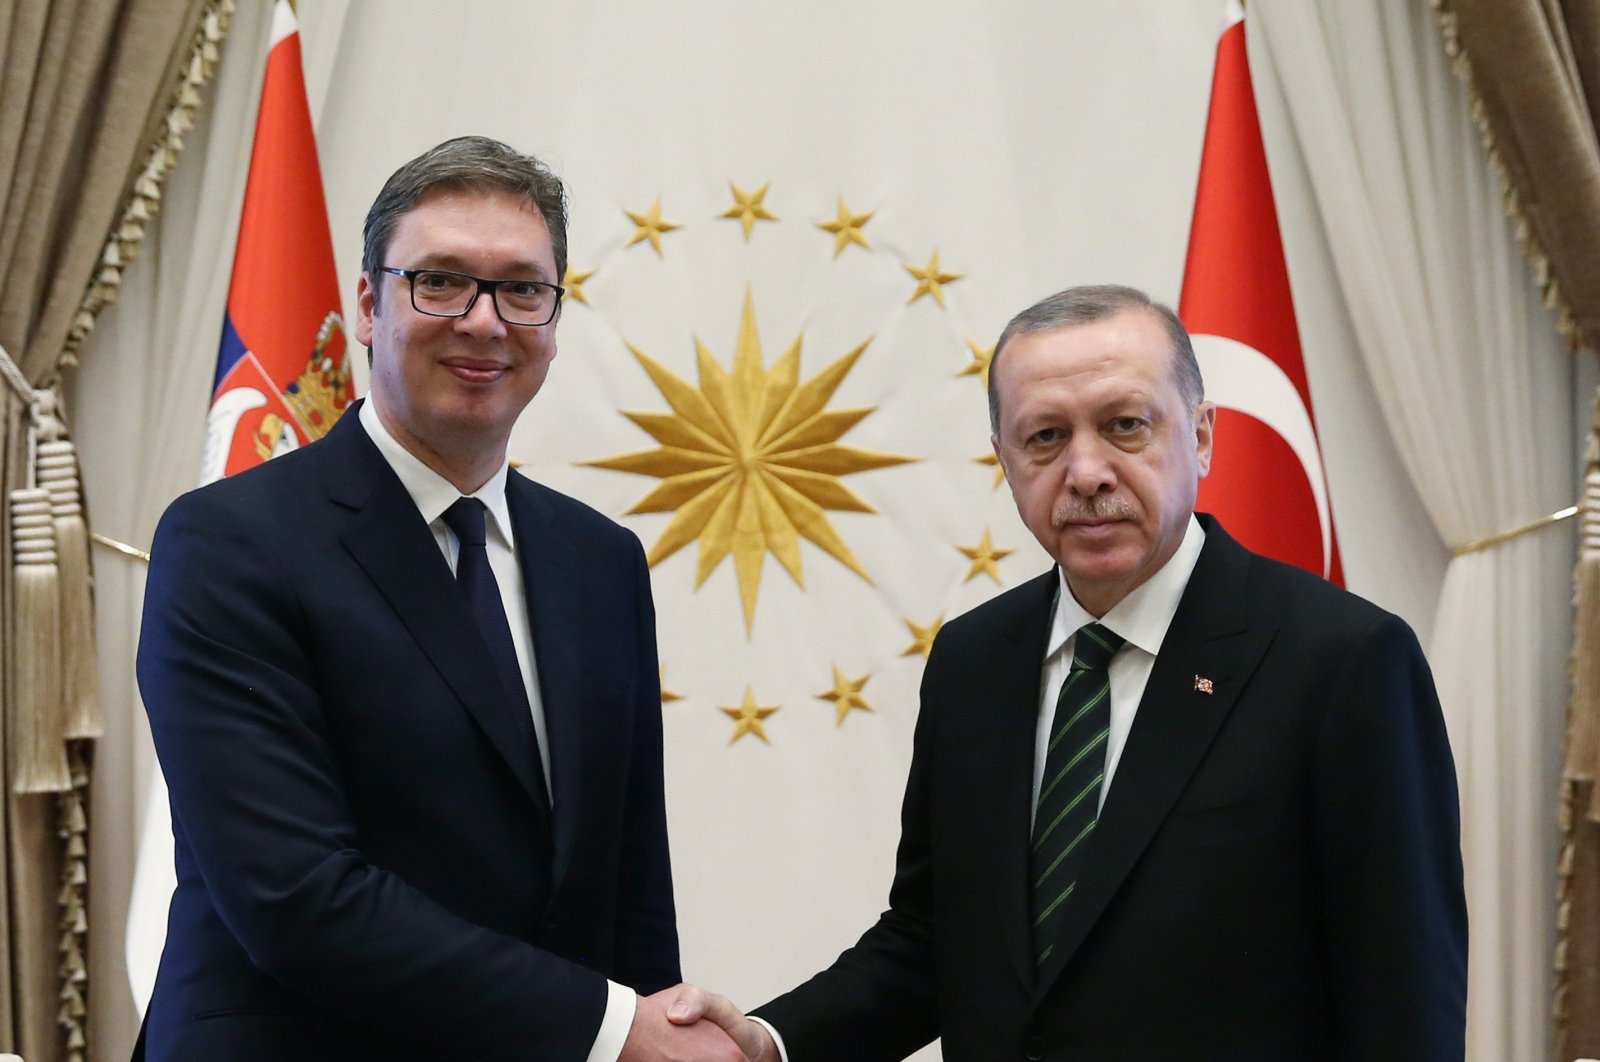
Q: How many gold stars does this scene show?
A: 14